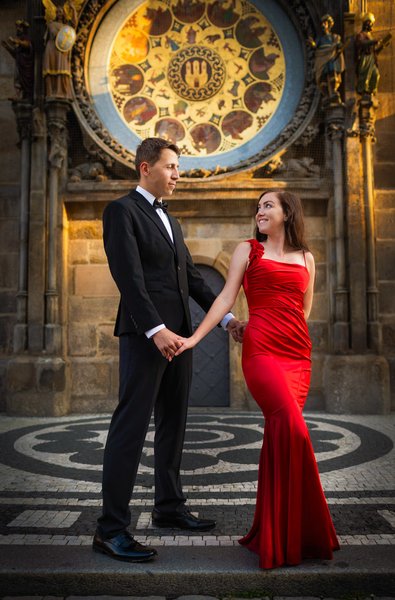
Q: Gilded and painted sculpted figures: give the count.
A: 4